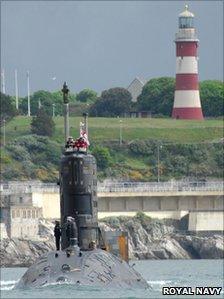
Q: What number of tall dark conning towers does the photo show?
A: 1